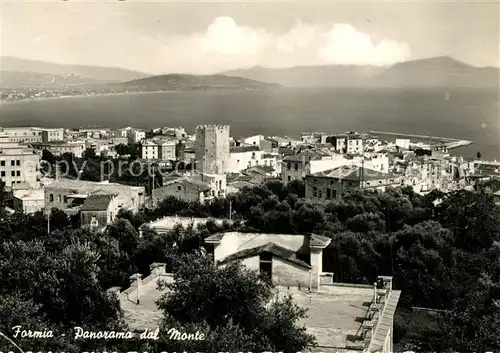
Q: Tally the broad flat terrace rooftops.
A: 1